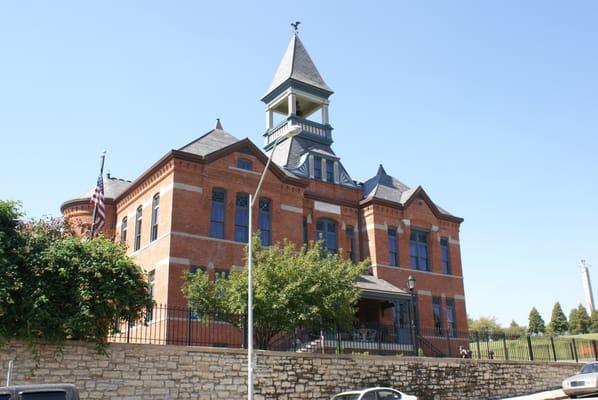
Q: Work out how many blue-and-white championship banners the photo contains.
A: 0